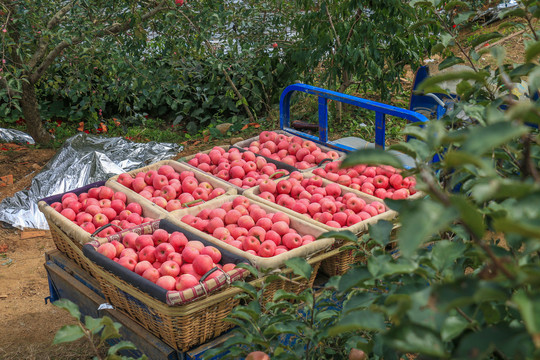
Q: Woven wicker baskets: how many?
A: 8